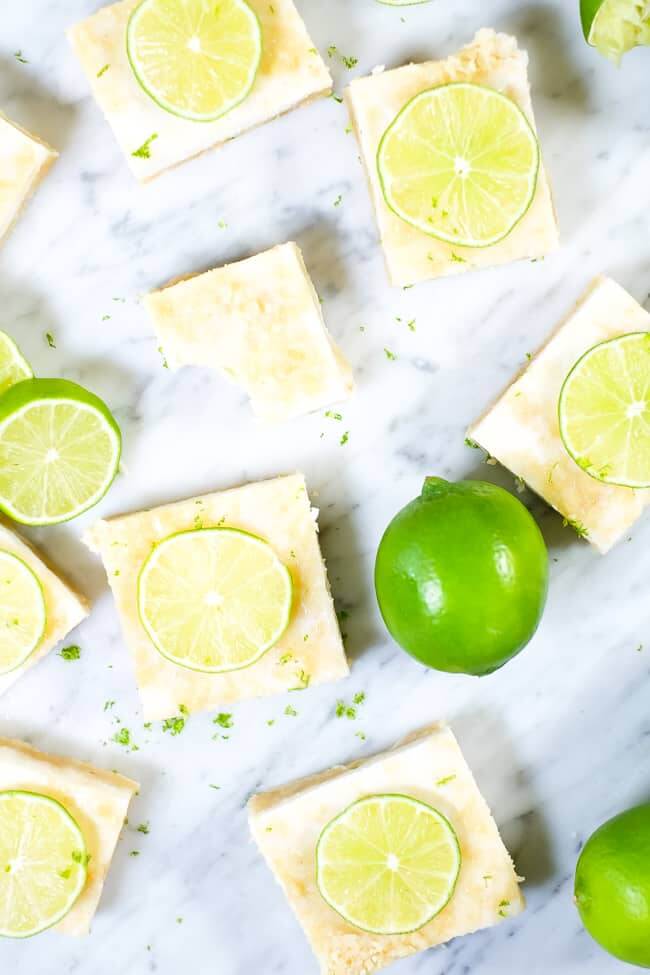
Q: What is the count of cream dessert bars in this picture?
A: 9